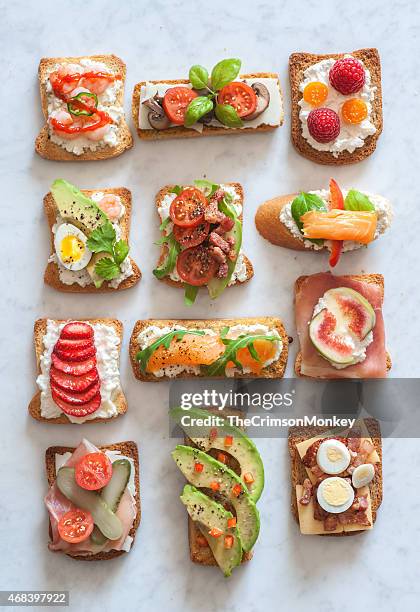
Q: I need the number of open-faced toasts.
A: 12